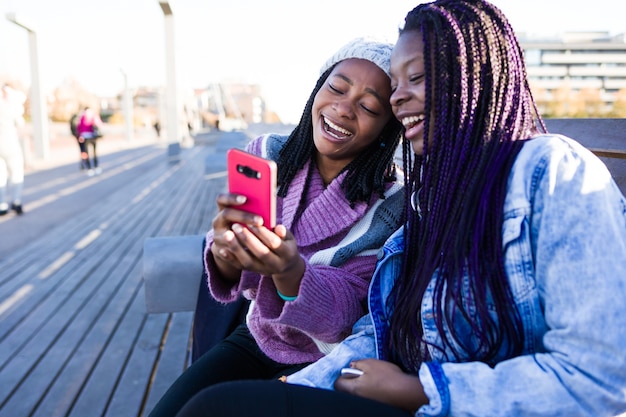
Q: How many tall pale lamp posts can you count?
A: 3